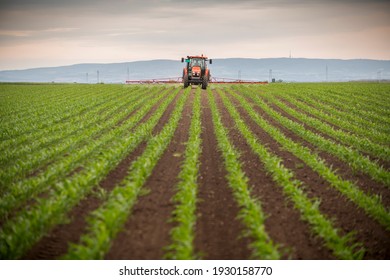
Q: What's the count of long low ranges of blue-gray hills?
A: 1